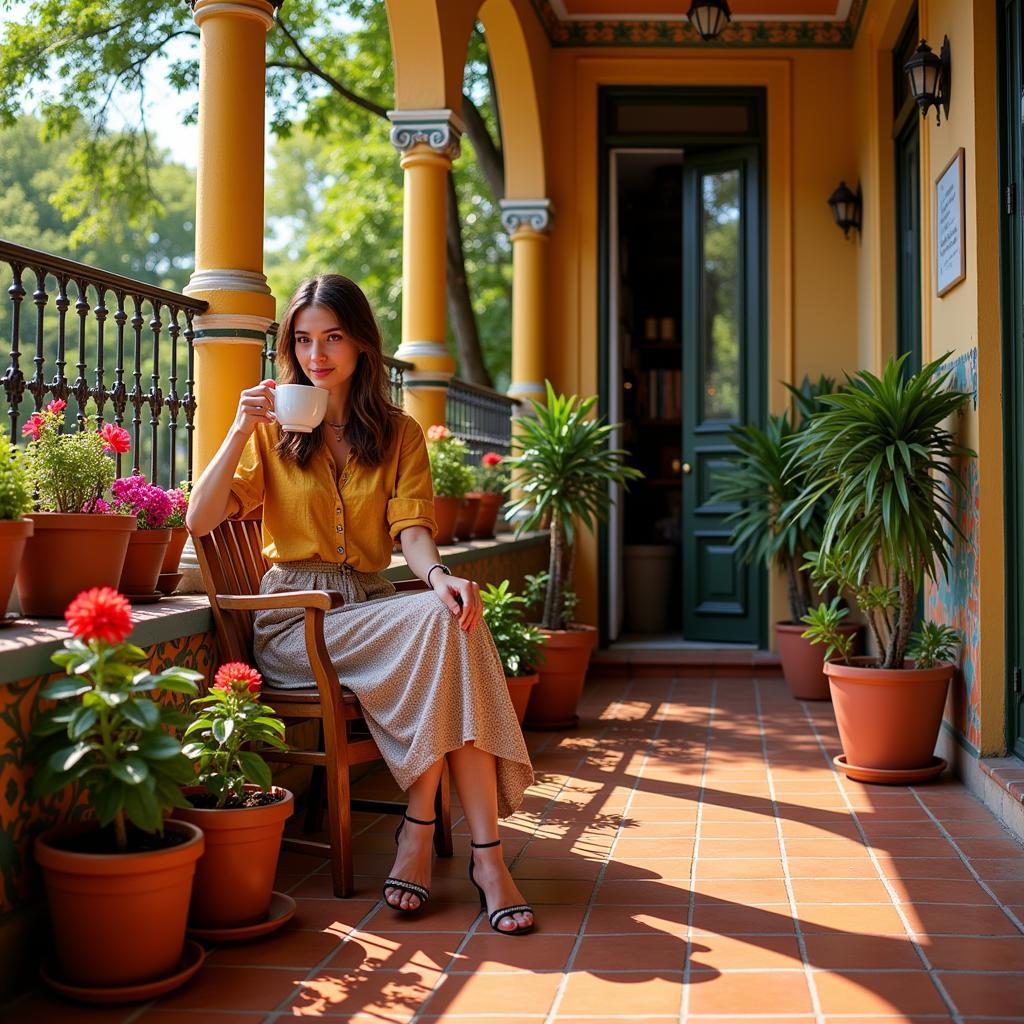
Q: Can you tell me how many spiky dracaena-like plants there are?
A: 3